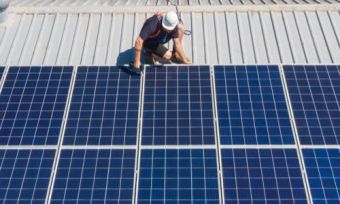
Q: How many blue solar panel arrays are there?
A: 10